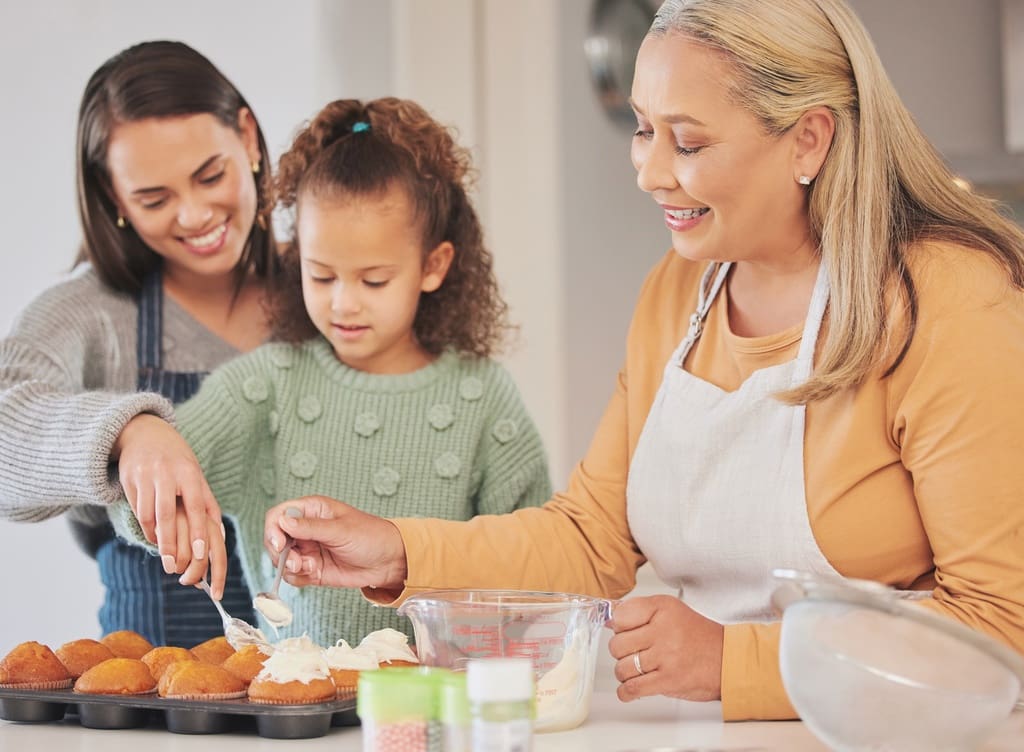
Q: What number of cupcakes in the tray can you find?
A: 11